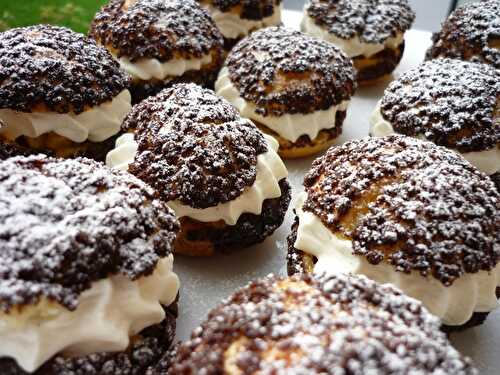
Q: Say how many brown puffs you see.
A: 11